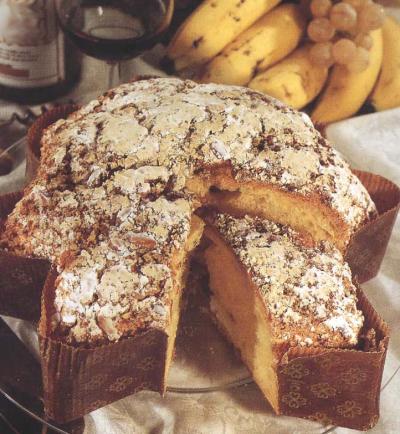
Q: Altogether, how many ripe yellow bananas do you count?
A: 5